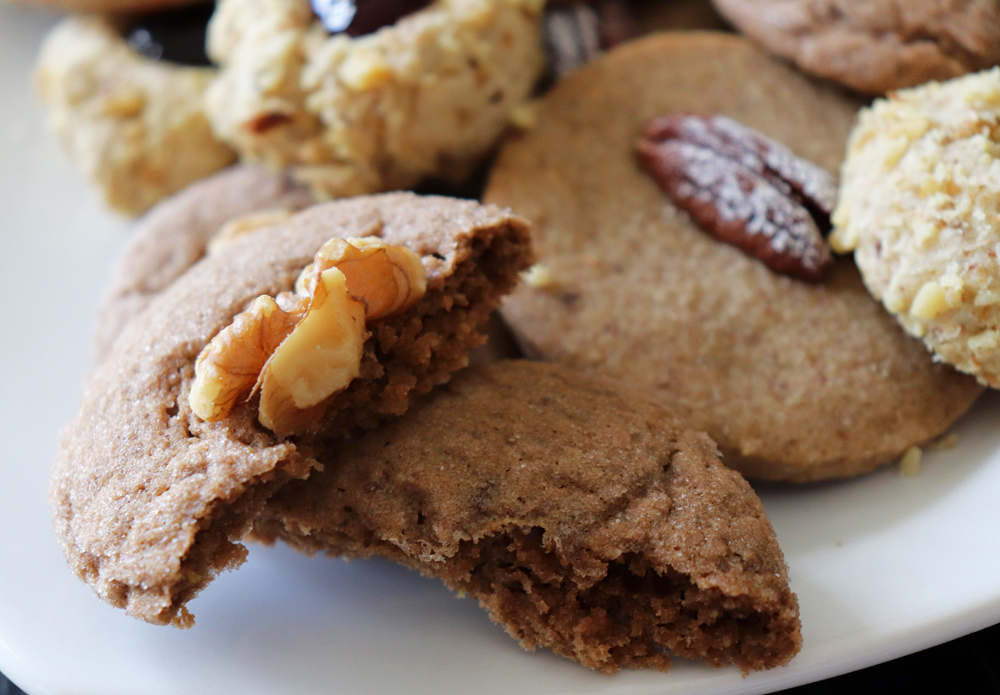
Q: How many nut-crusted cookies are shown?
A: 3